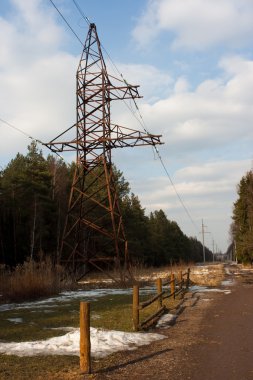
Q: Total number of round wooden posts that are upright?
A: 6